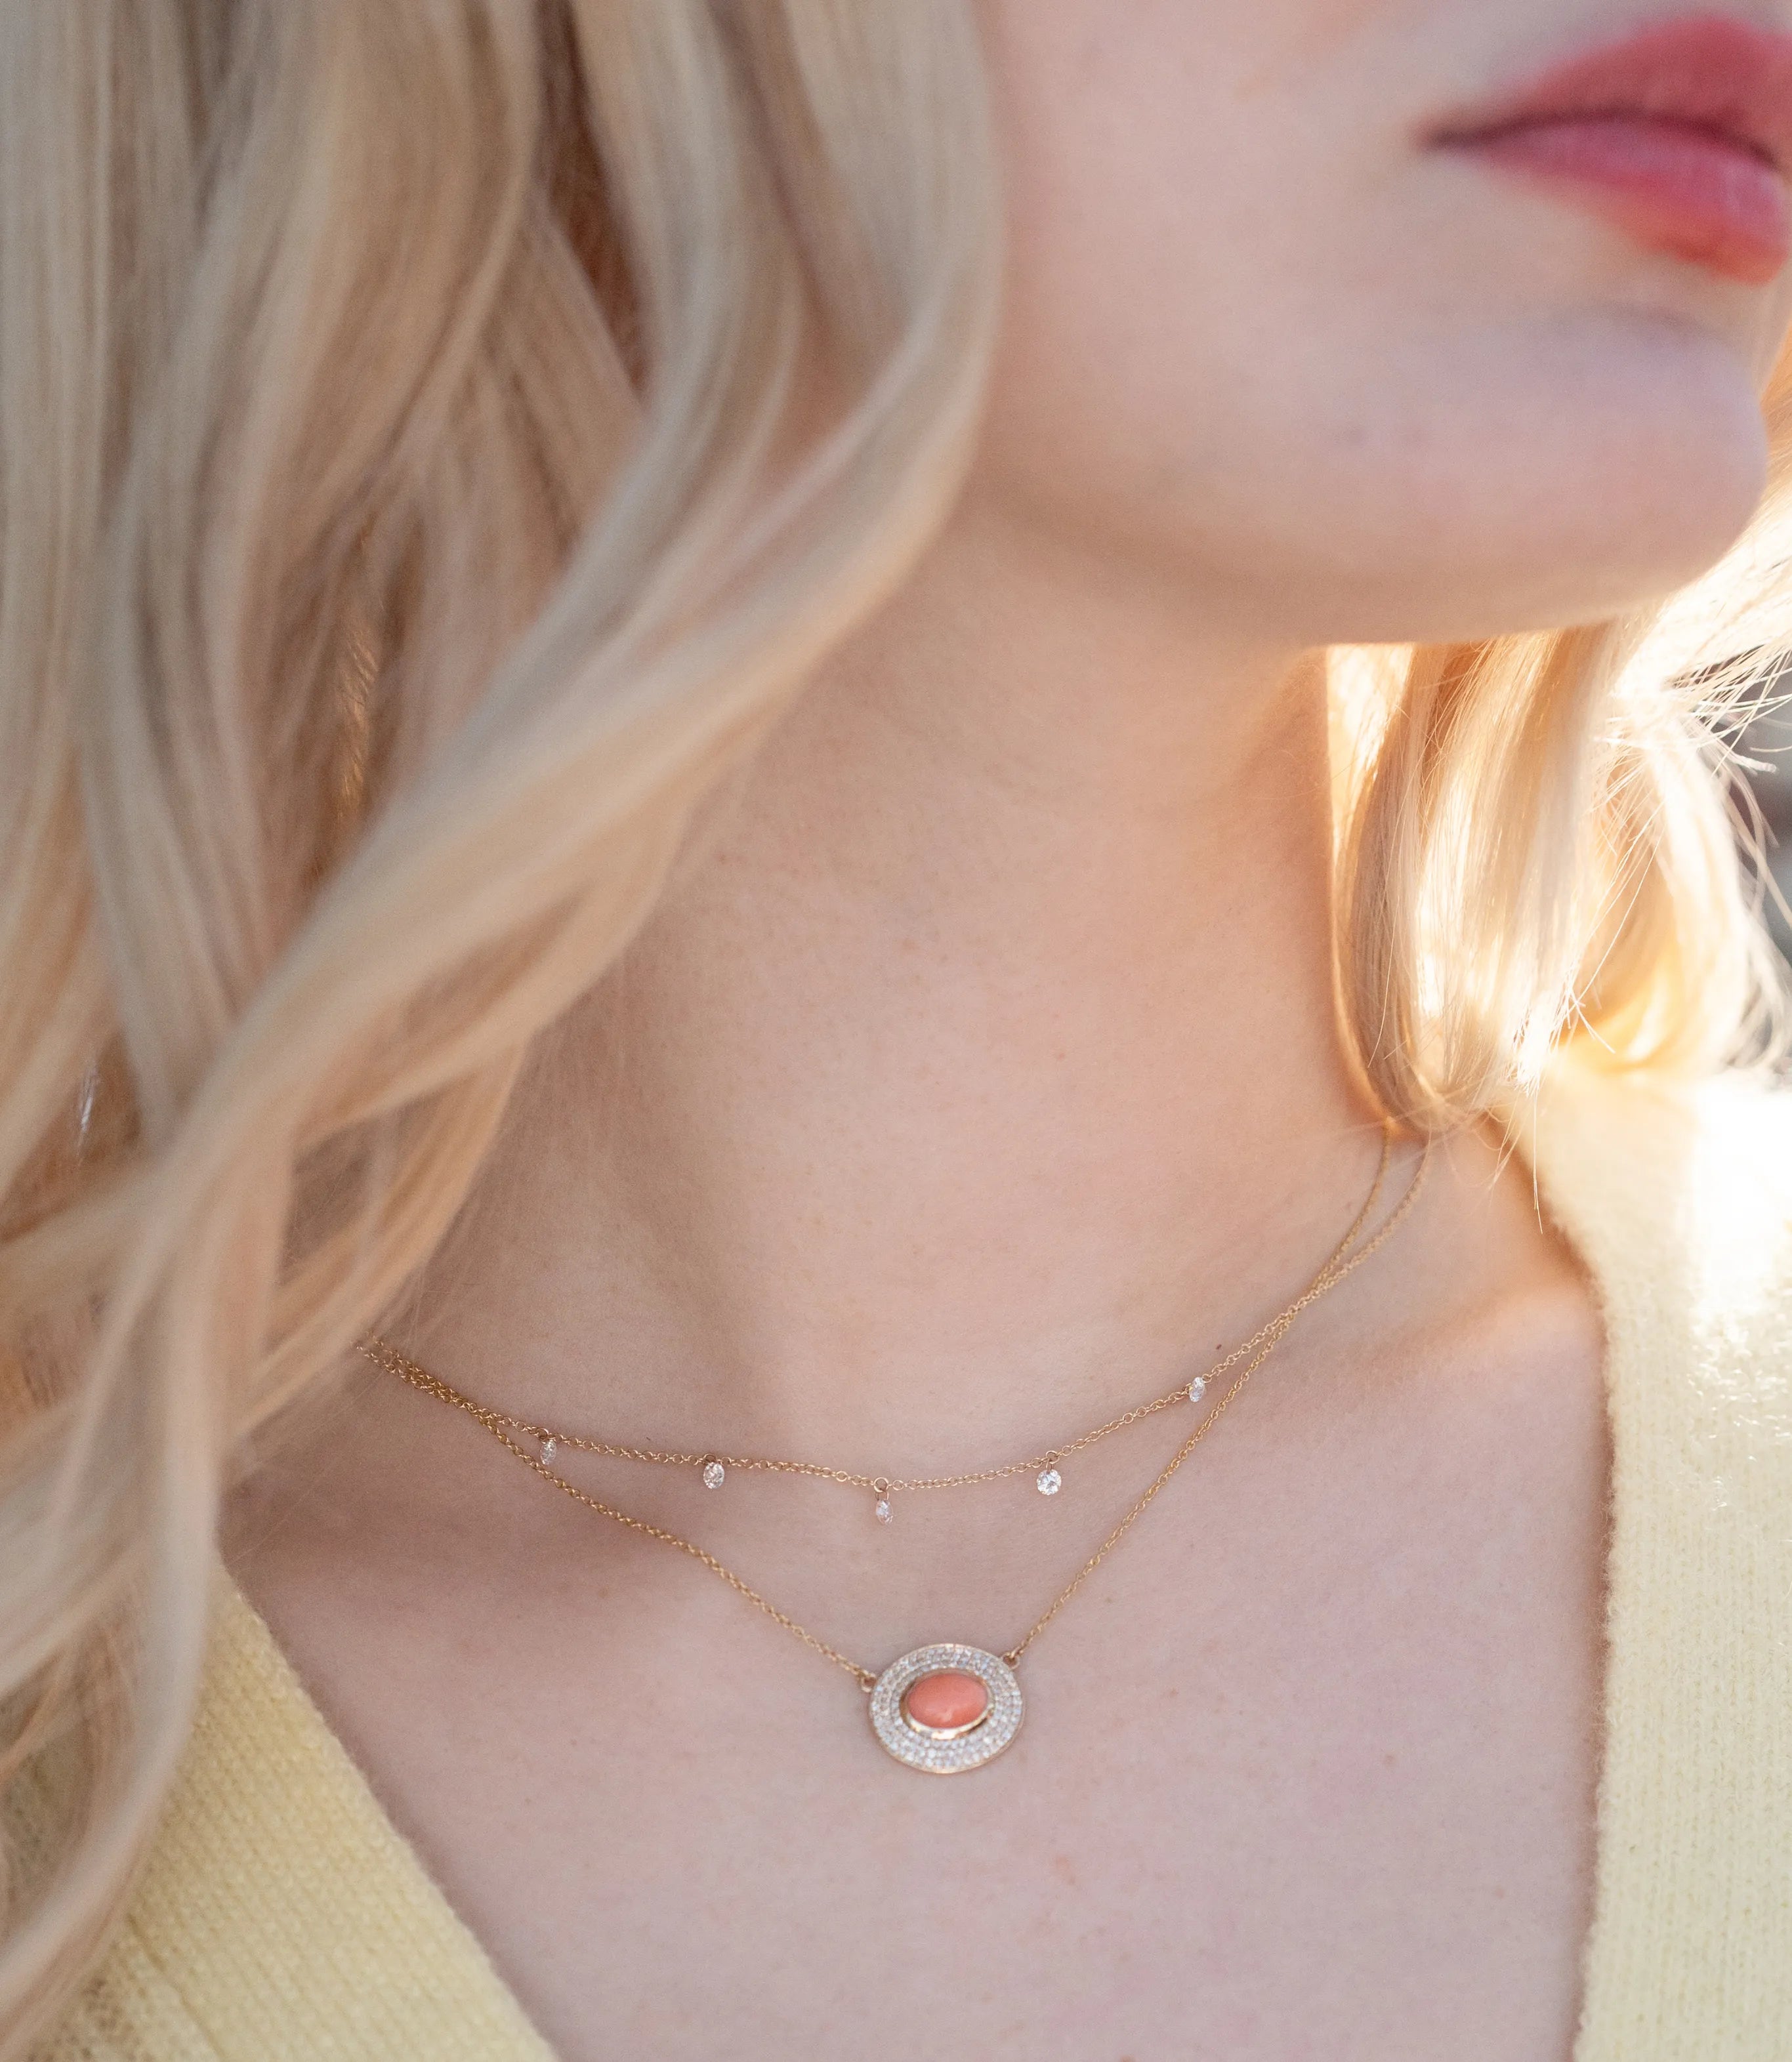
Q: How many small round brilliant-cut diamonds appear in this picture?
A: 5